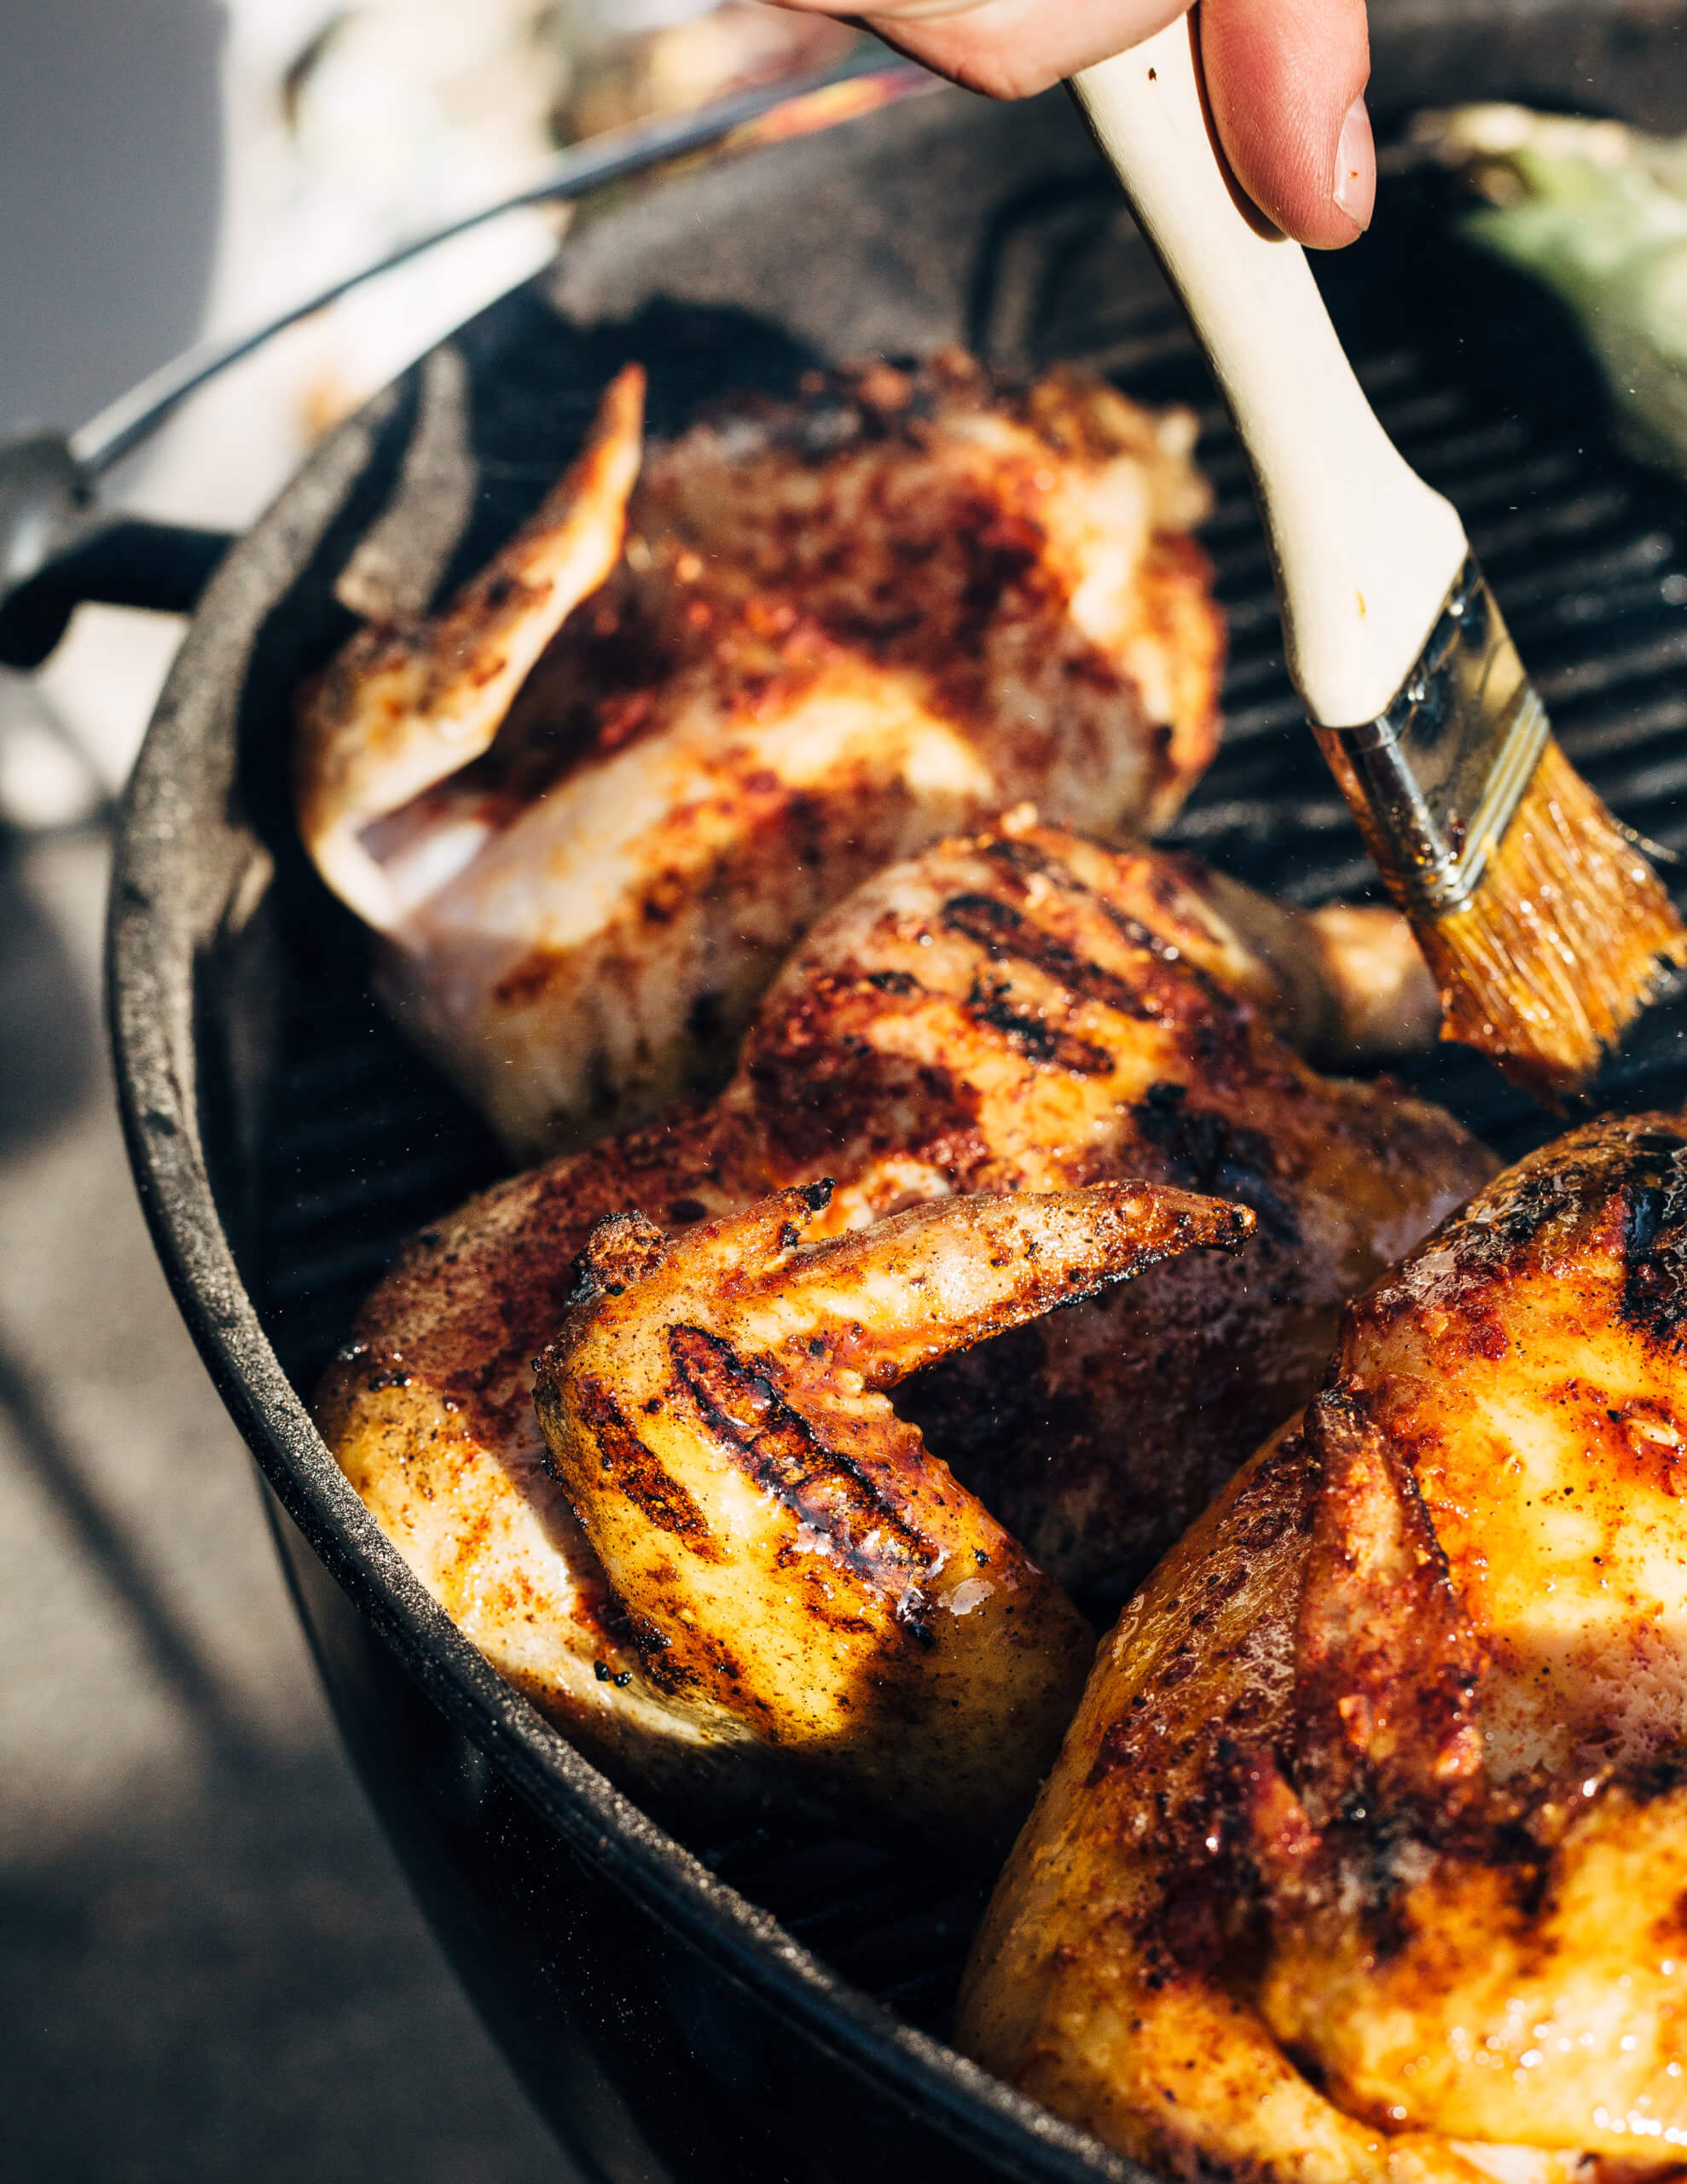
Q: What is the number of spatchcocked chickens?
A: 3